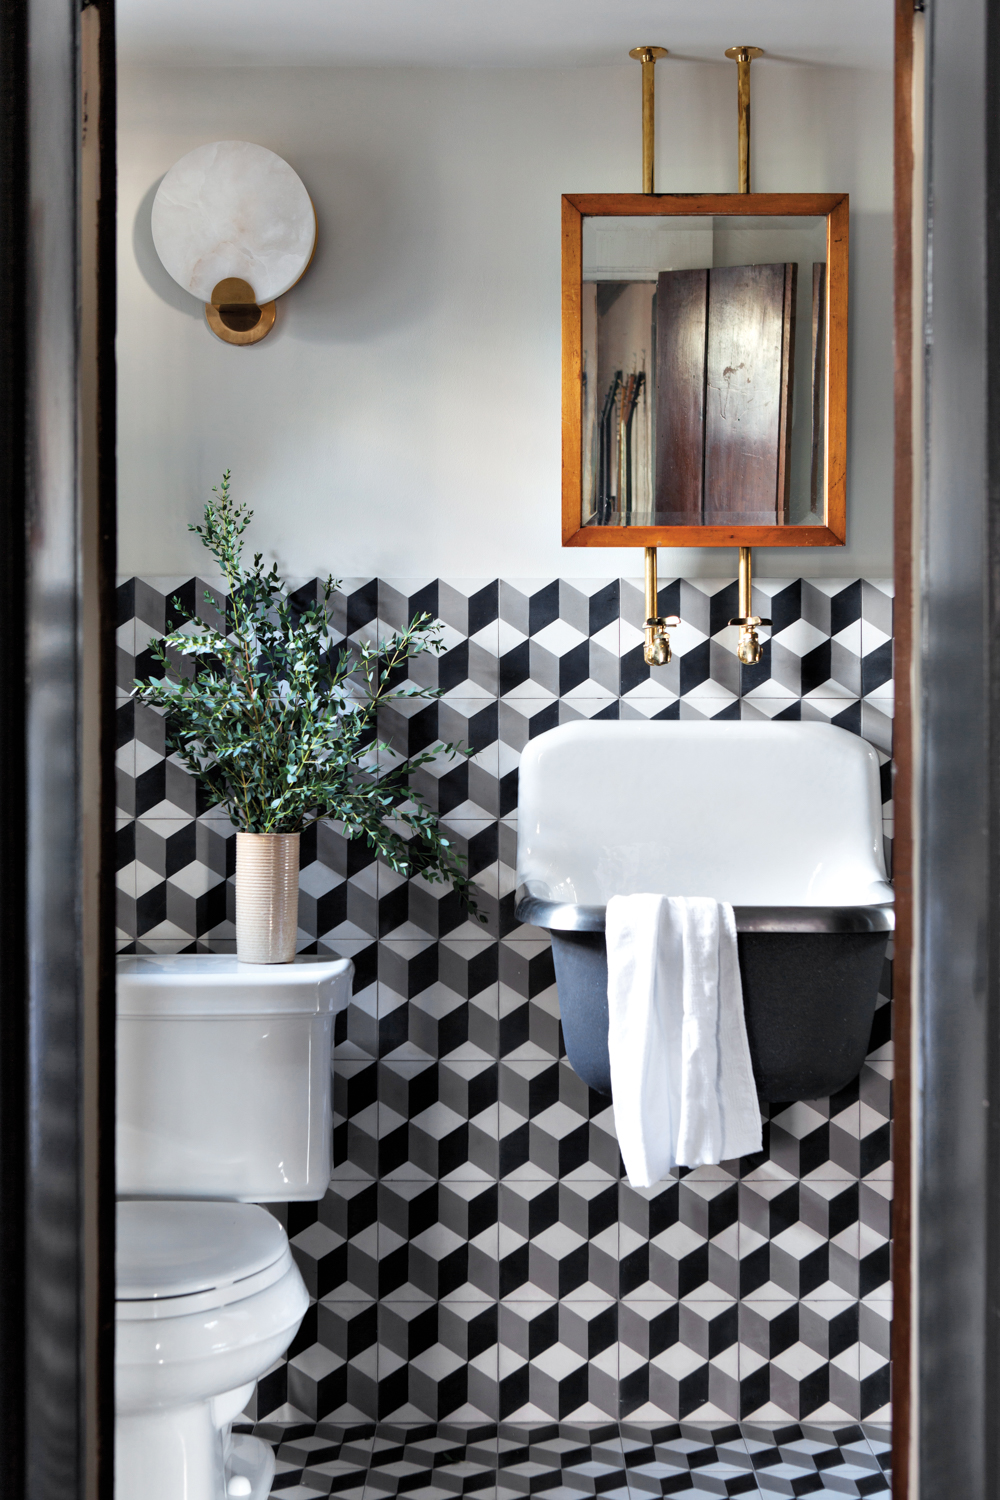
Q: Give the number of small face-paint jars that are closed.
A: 0